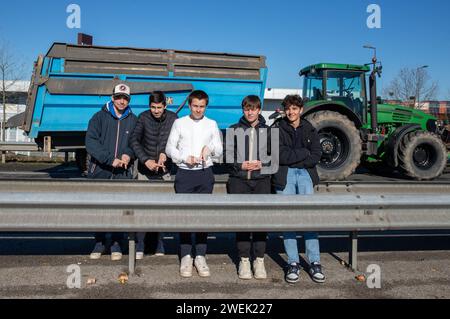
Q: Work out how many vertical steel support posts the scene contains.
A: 2